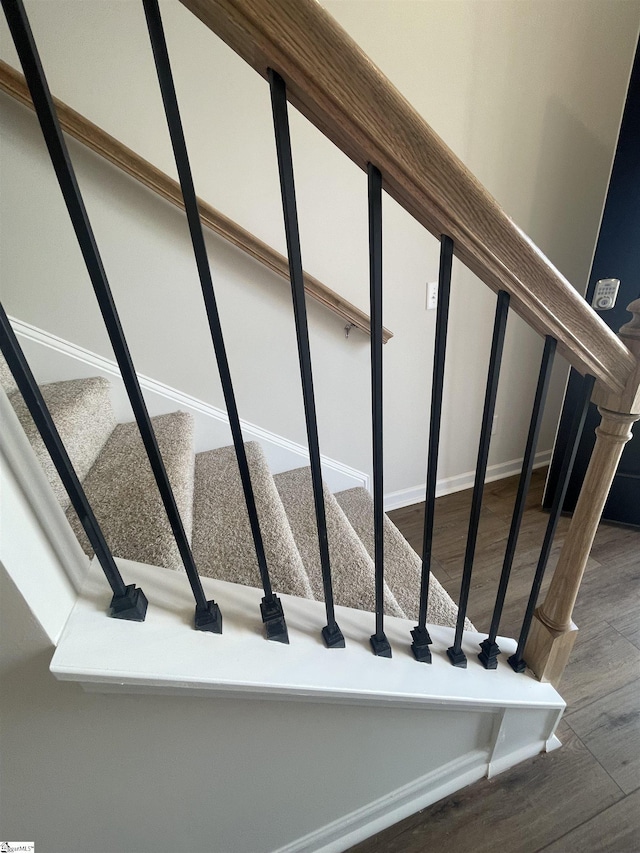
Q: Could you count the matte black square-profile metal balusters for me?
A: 9